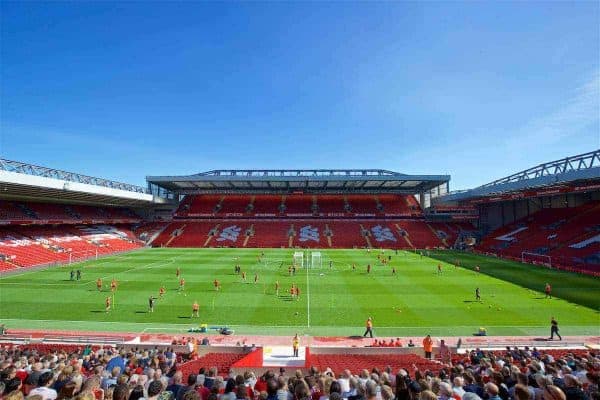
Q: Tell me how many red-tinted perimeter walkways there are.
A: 1